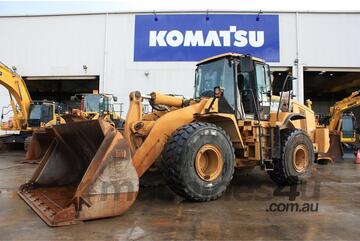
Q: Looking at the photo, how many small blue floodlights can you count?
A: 3